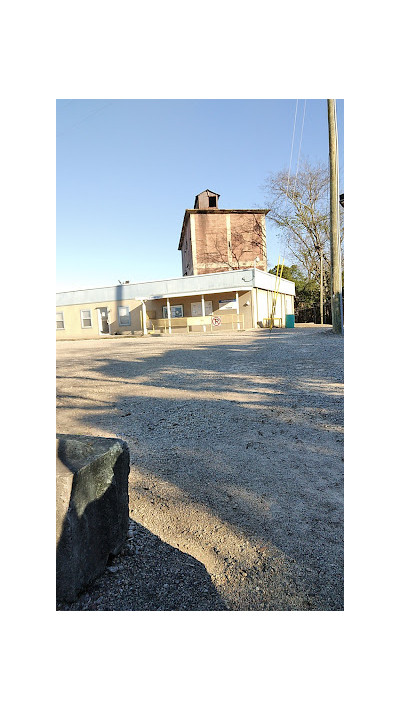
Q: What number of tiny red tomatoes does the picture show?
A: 0